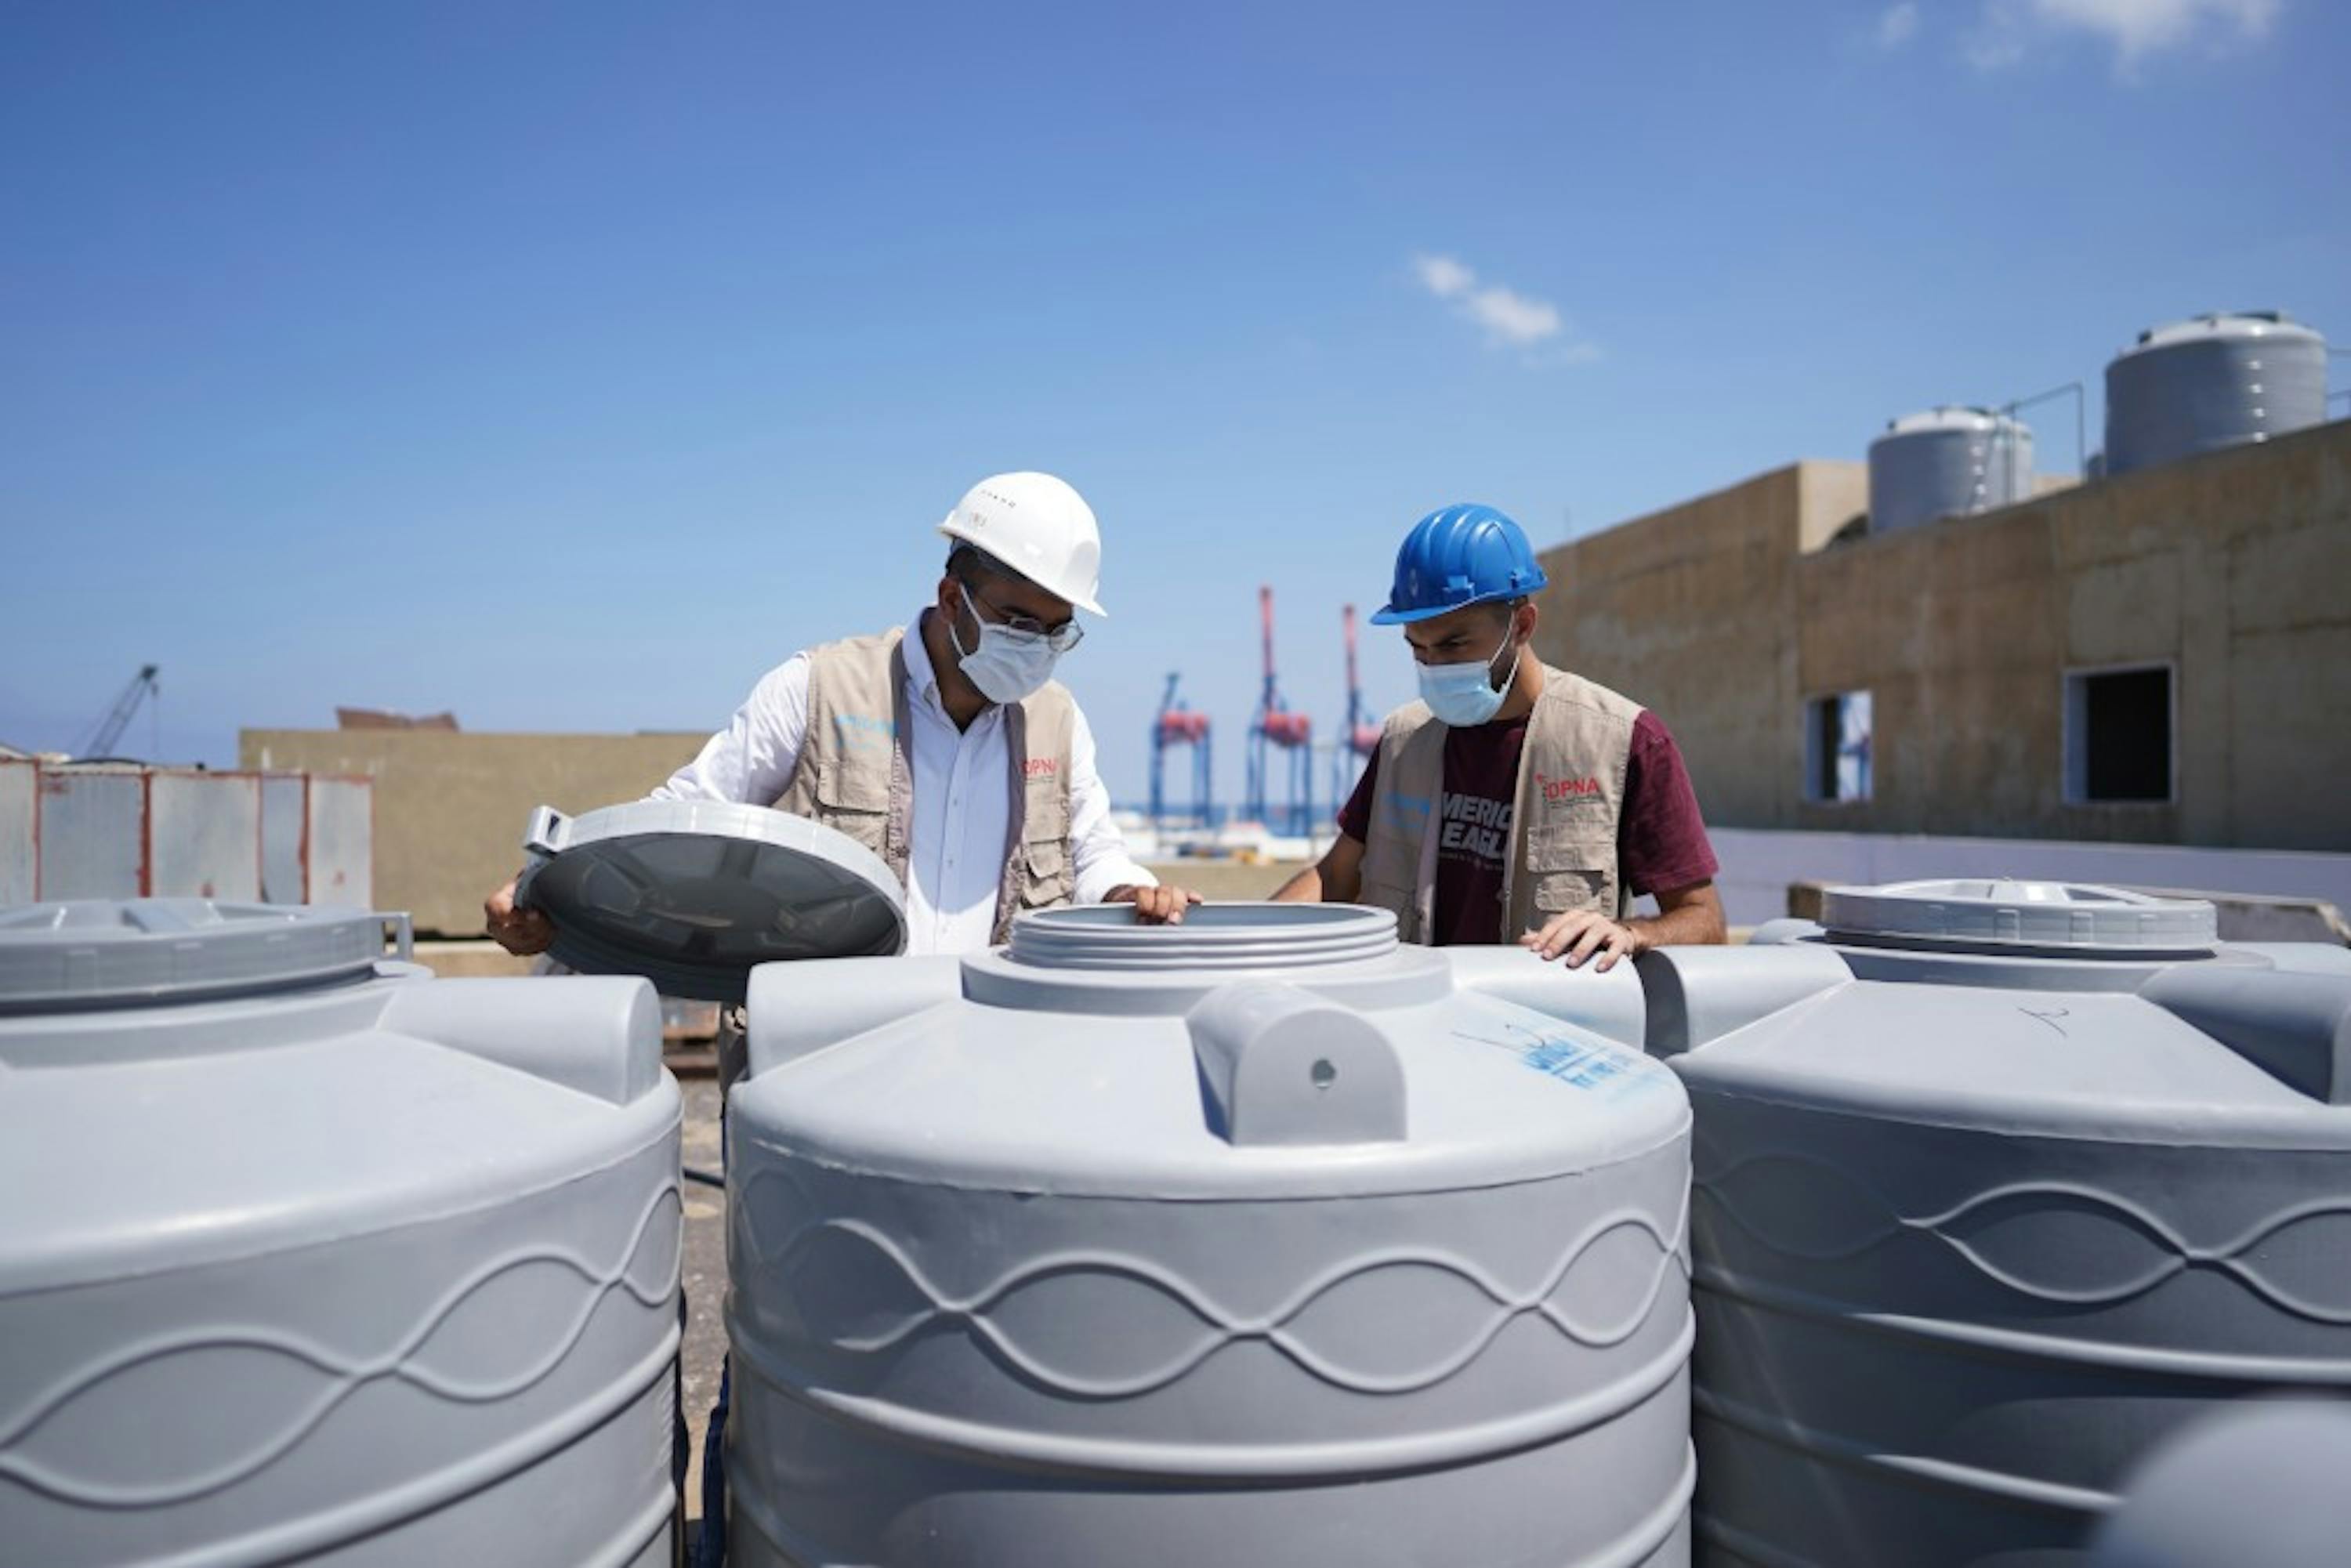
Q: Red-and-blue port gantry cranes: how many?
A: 3